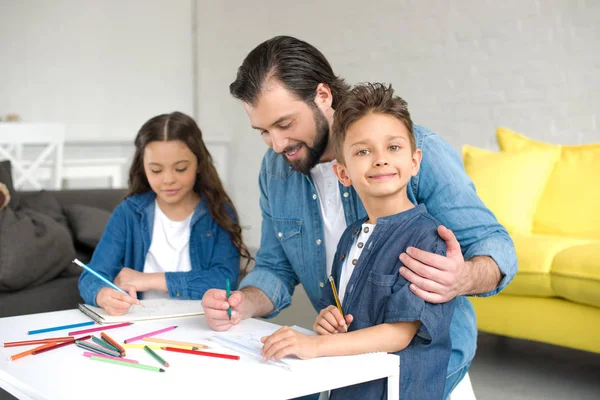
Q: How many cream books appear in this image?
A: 1